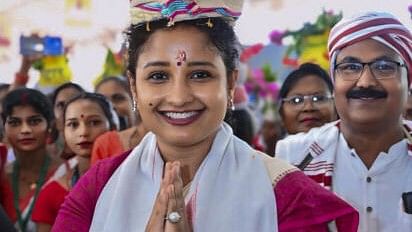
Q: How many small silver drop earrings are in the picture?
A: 2